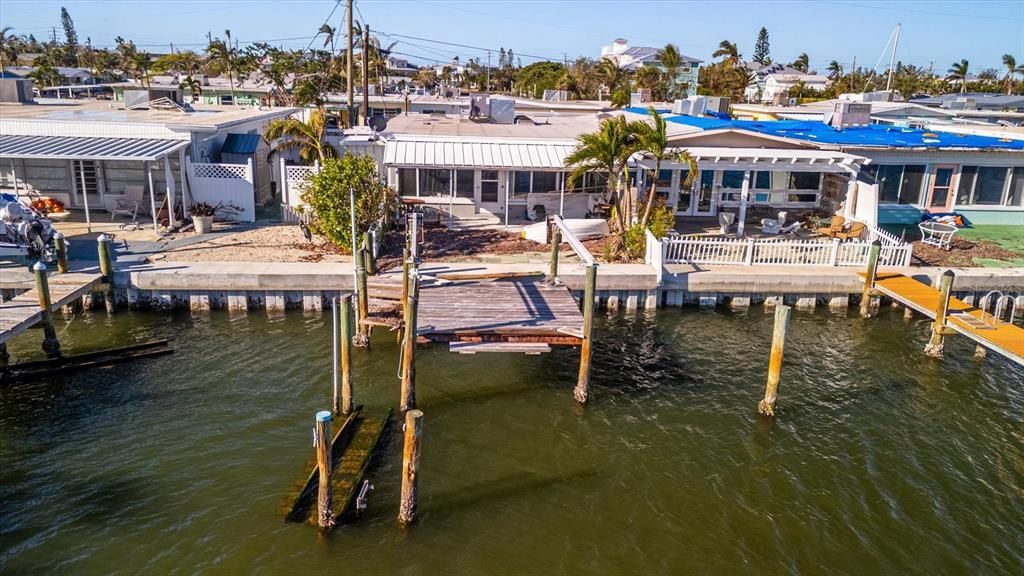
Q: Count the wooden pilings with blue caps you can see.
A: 1